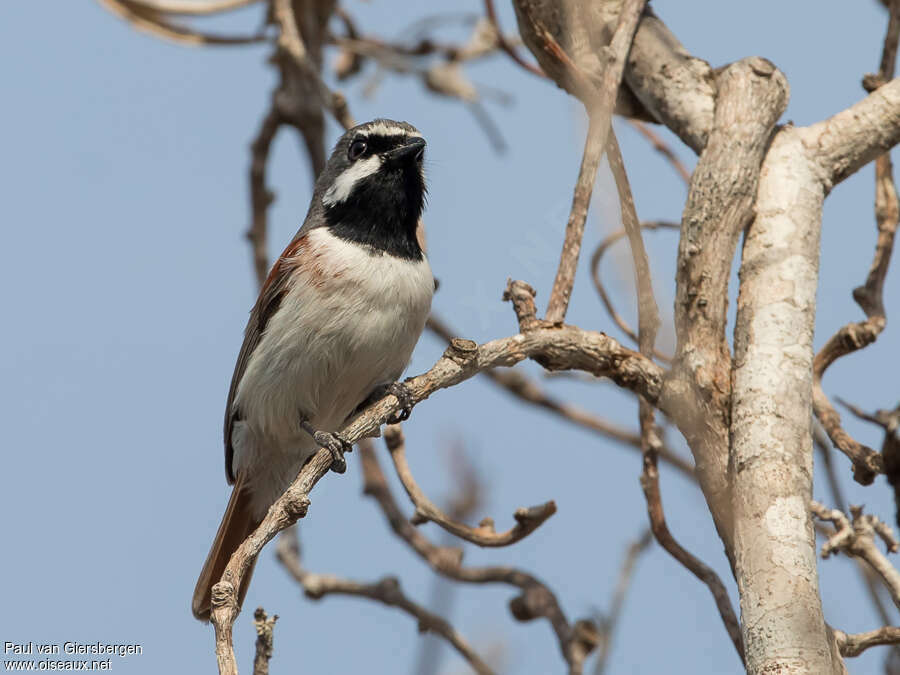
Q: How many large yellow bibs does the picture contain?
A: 0